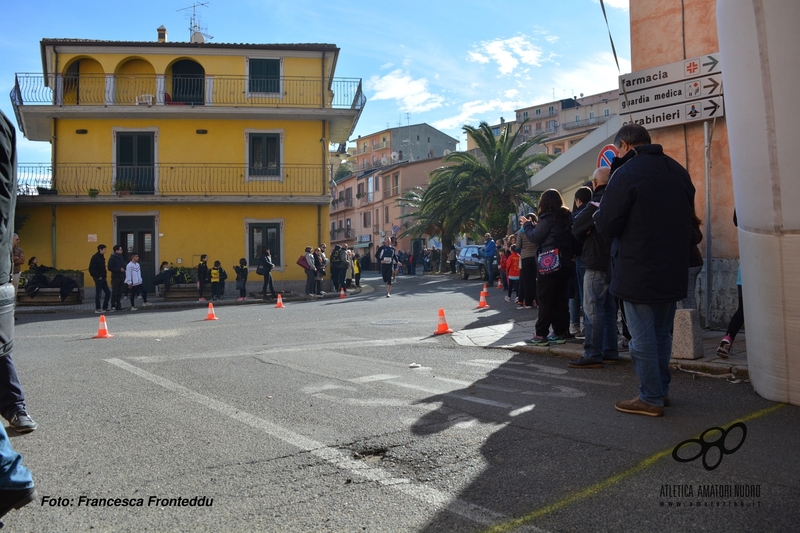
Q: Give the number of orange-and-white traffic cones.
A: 8